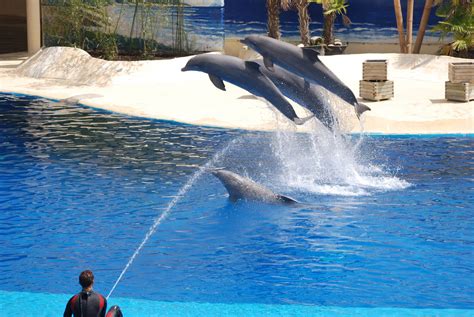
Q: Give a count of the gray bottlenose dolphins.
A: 4